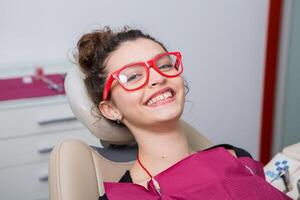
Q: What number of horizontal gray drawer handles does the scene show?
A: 3